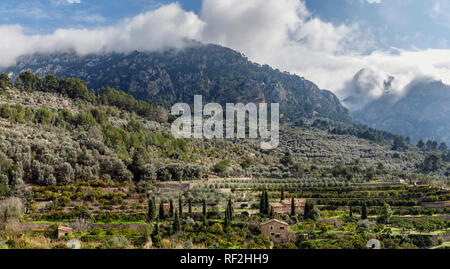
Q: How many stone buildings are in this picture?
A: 3